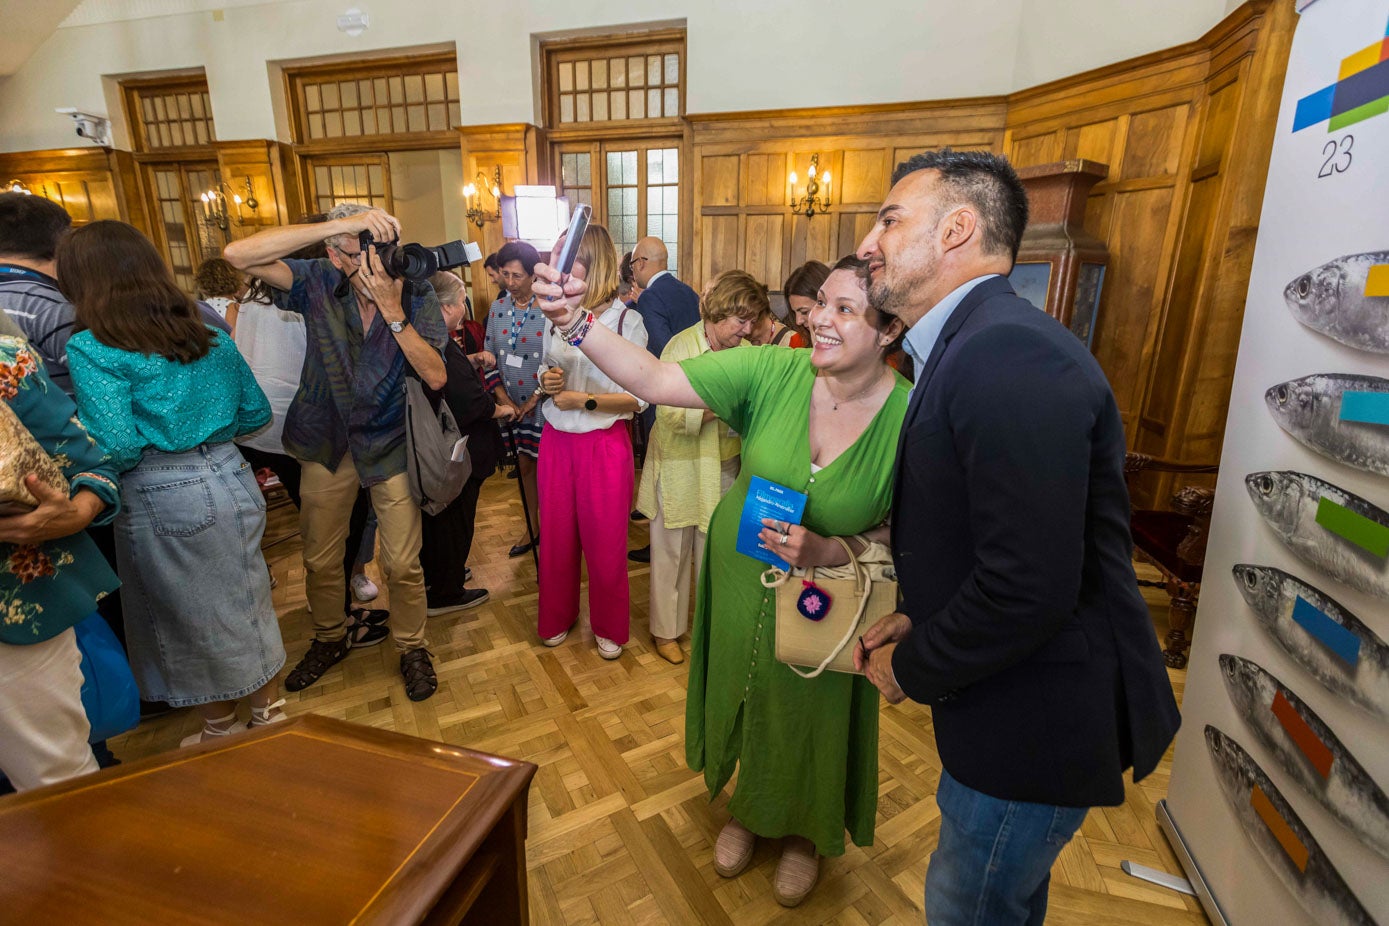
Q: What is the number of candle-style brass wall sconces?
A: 4